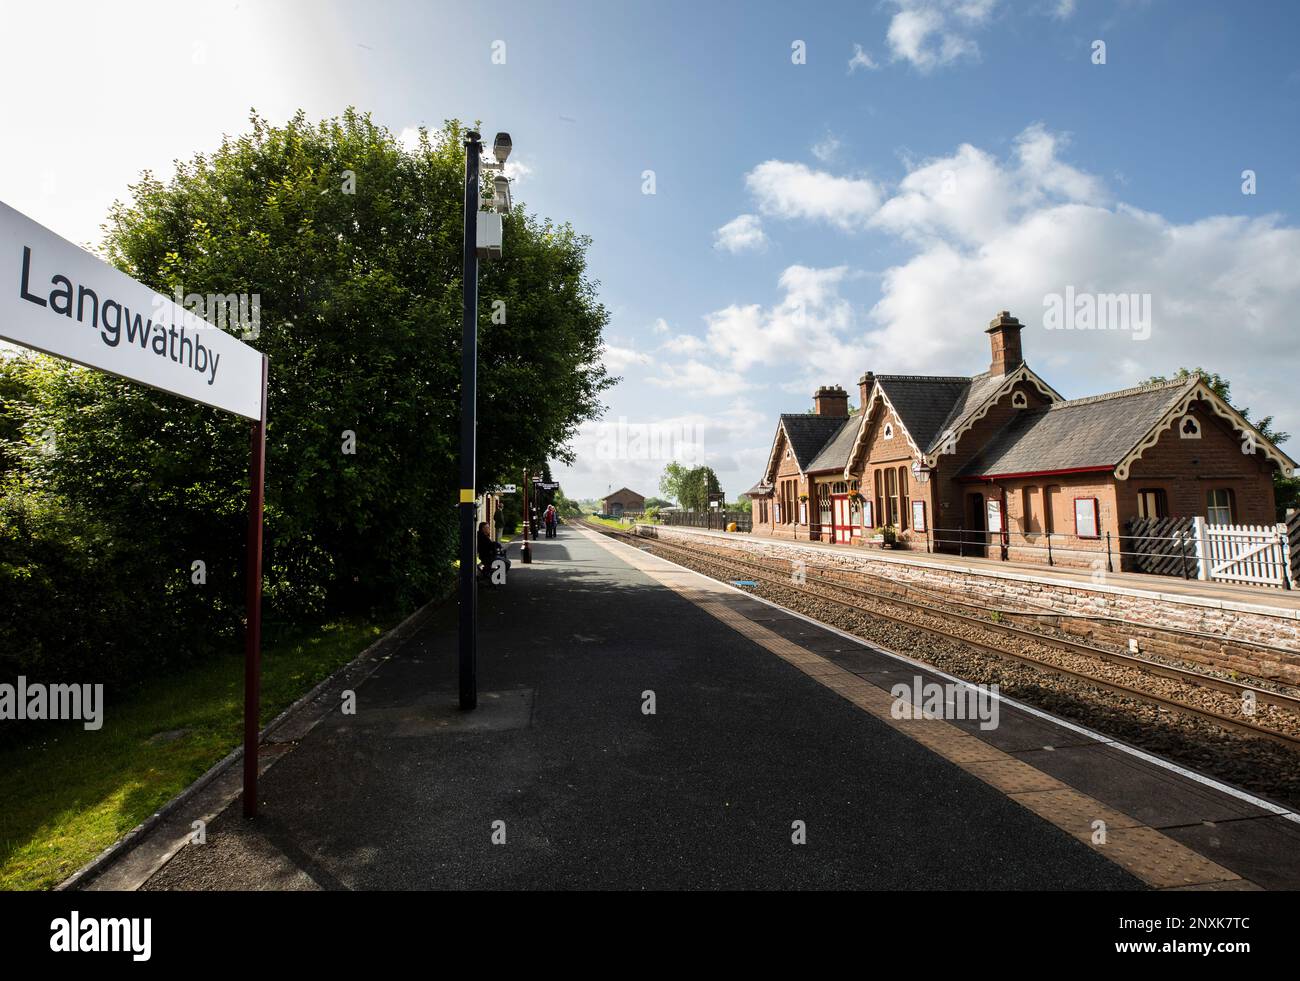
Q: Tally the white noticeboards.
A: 6